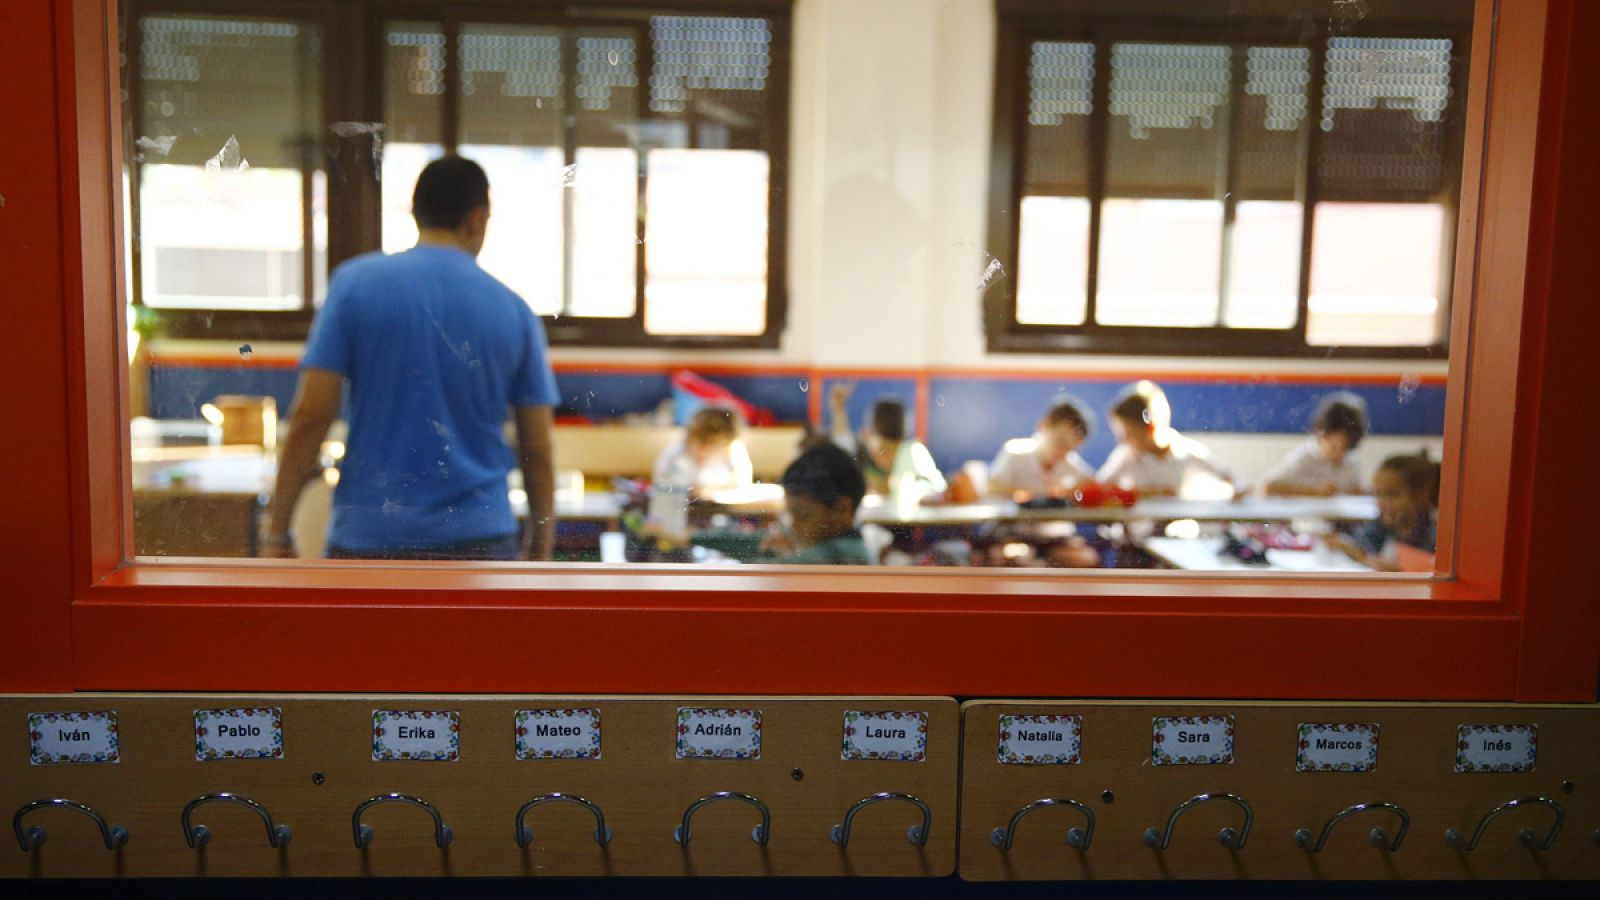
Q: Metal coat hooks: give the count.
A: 10